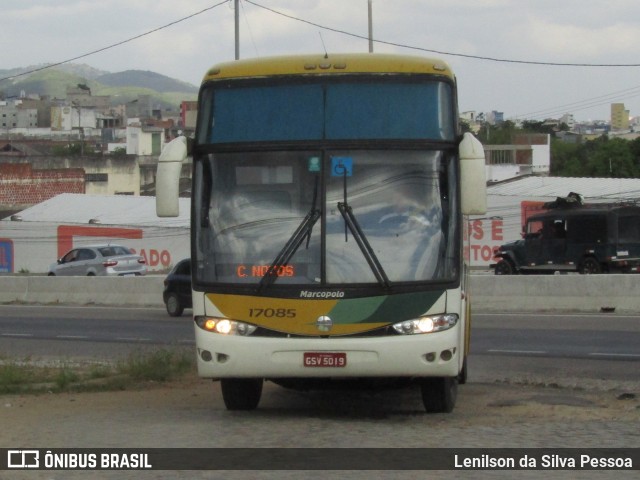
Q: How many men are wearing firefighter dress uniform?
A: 0